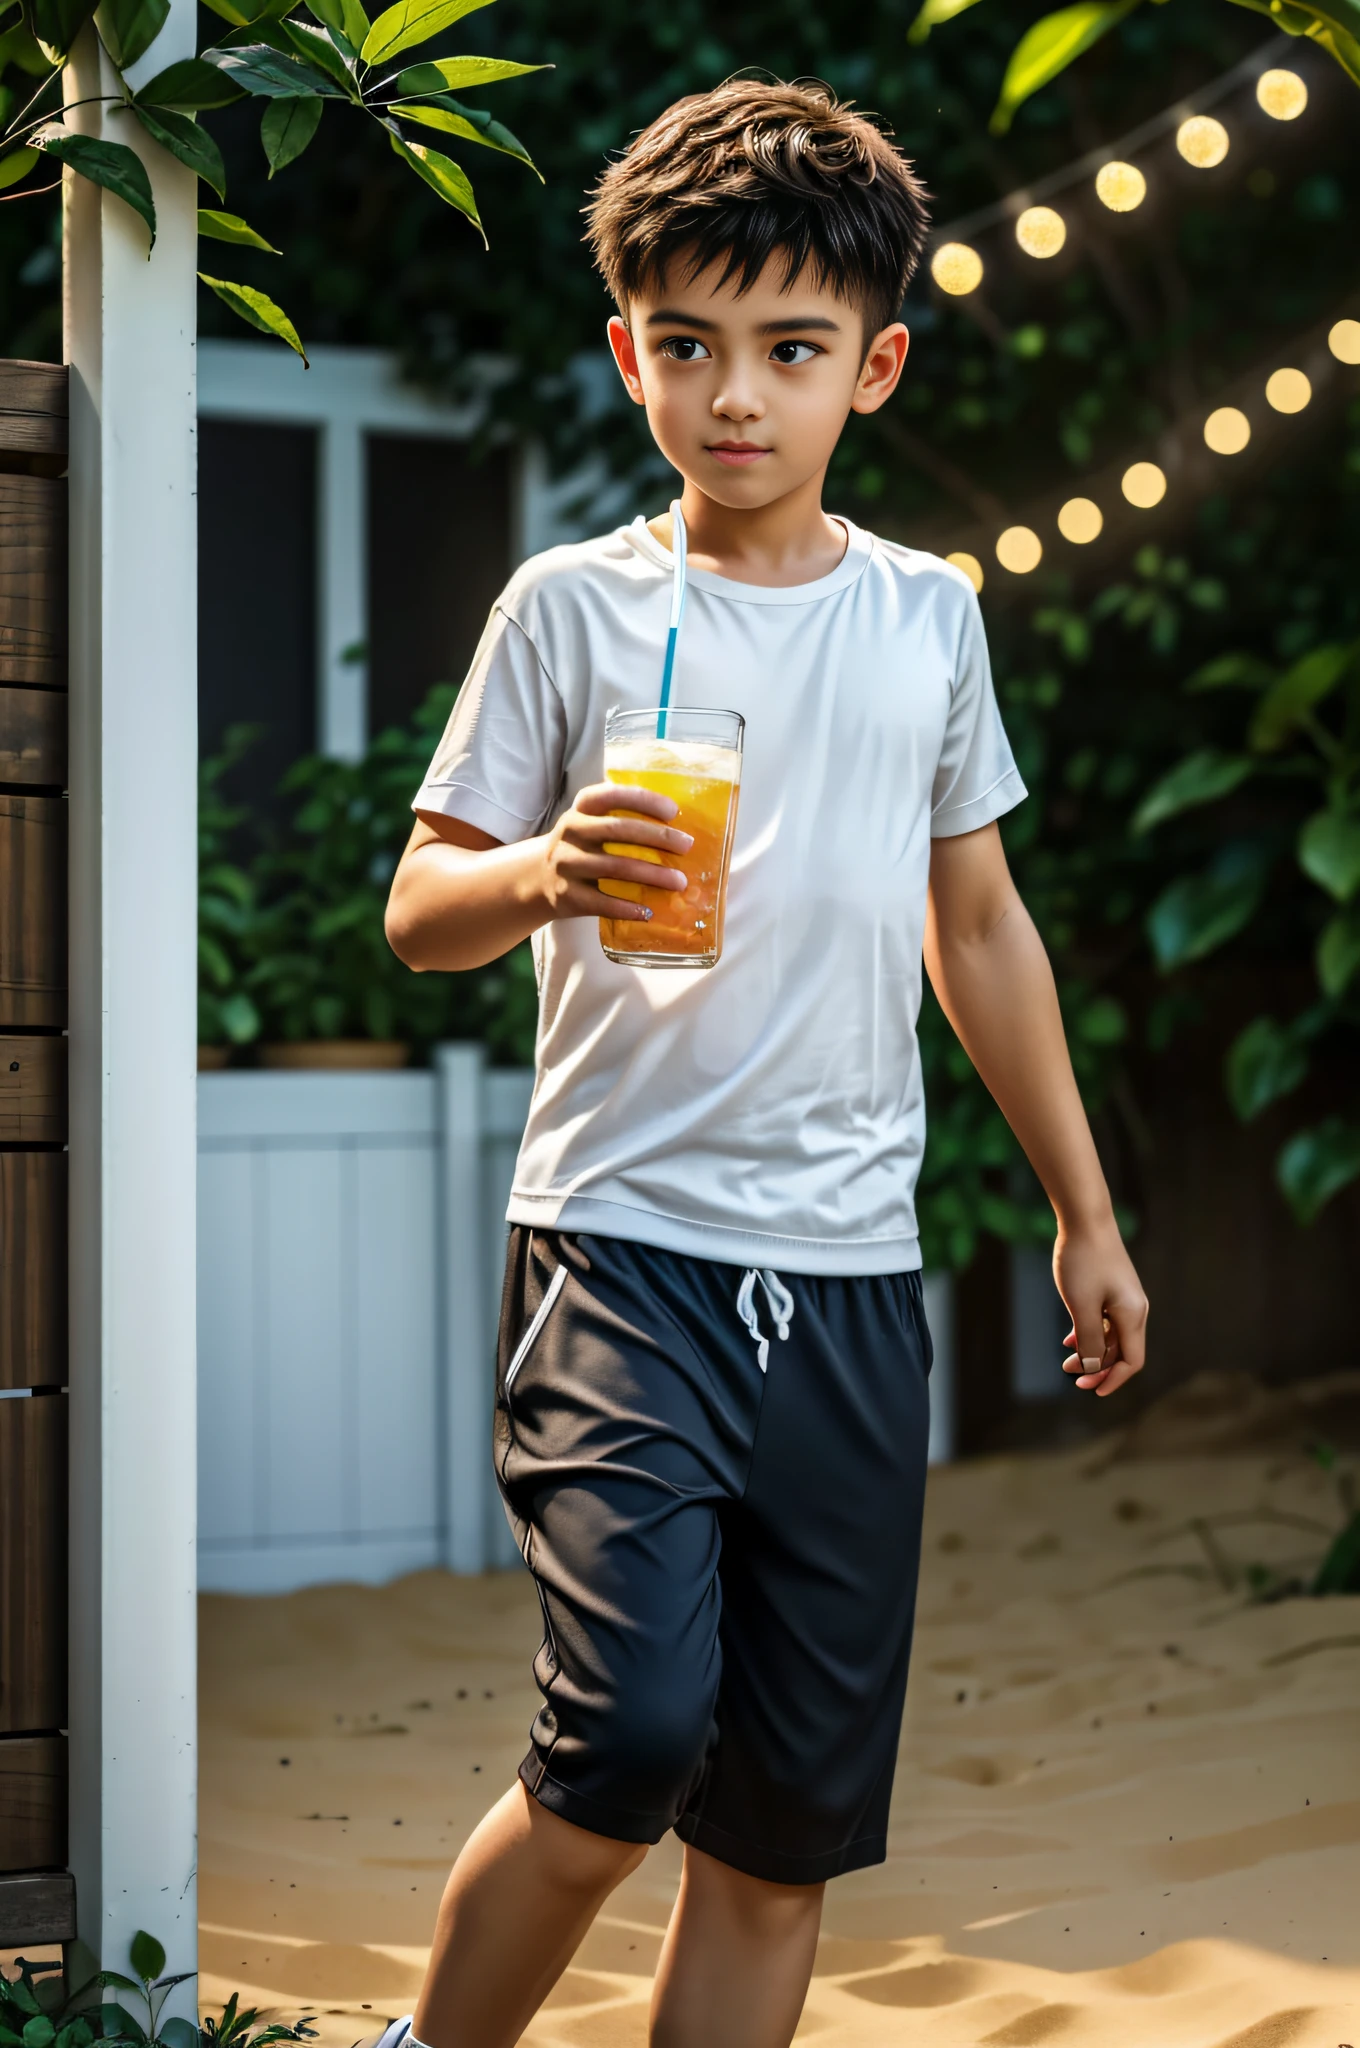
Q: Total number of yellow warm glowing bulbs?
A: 12